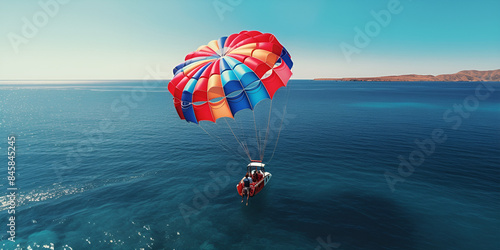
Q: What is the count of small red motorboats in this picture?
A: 1